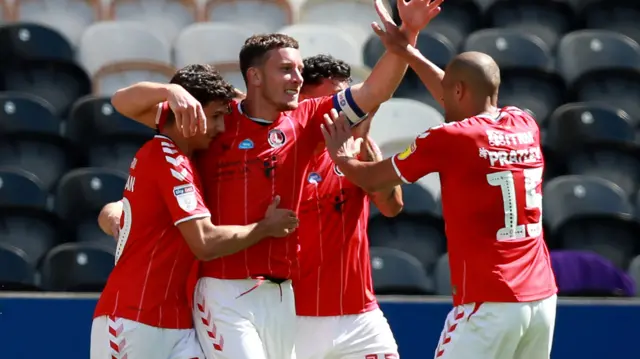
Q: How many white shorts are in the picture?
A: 4